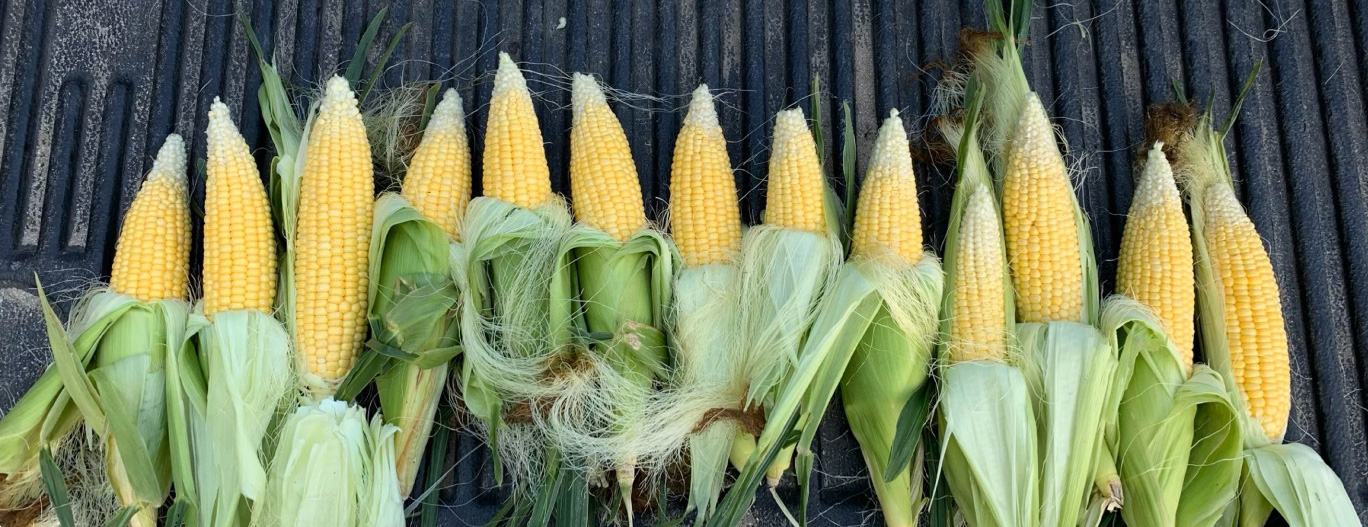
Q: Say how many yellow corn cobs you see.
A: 13